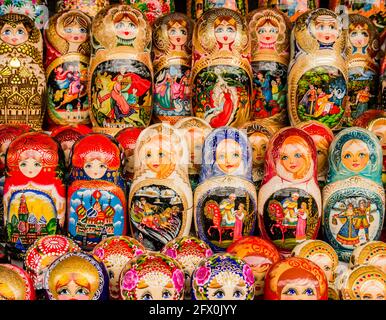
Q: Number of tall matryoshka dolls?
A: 14